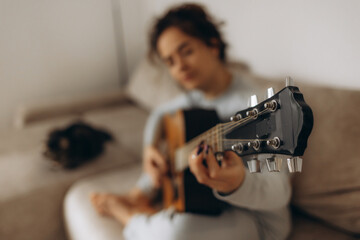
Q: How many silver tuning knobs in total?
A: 6